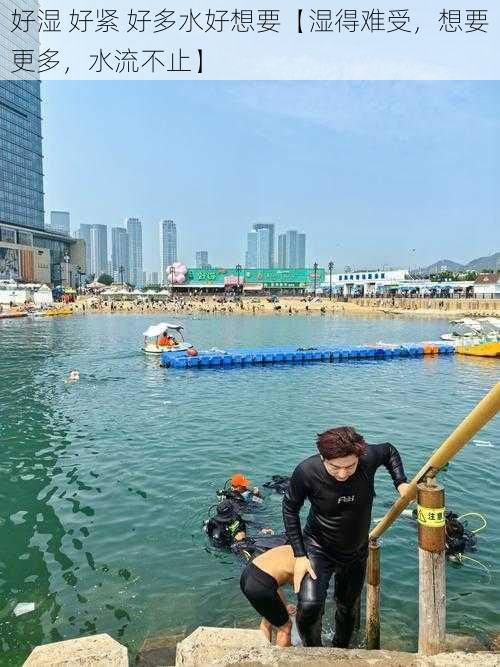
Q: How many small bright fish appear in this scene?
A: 0